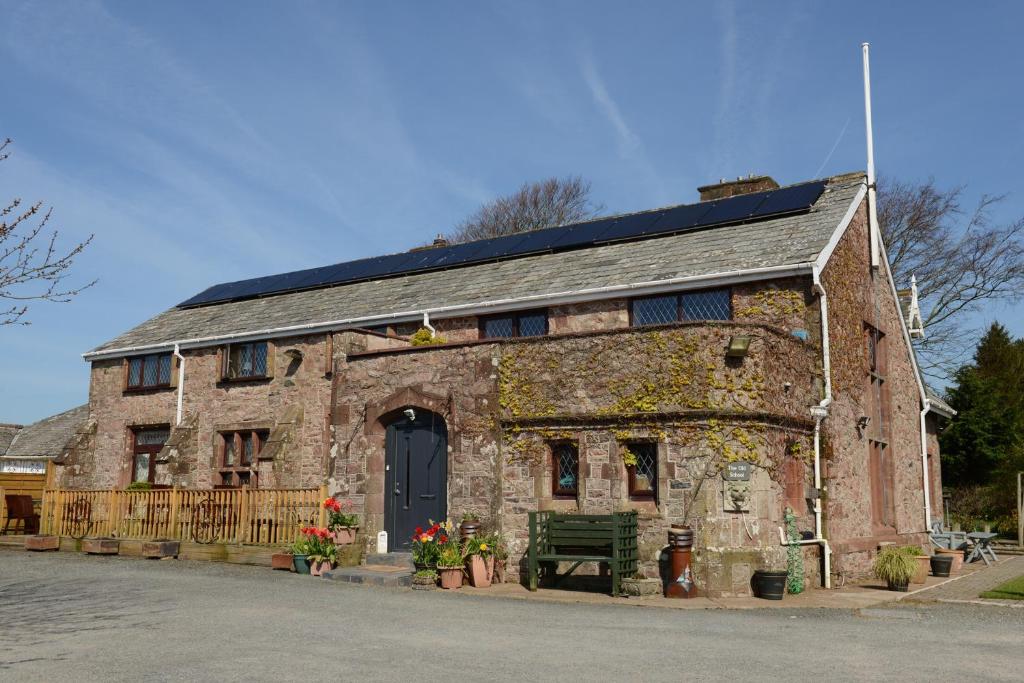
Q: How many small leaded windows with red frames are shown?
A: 2